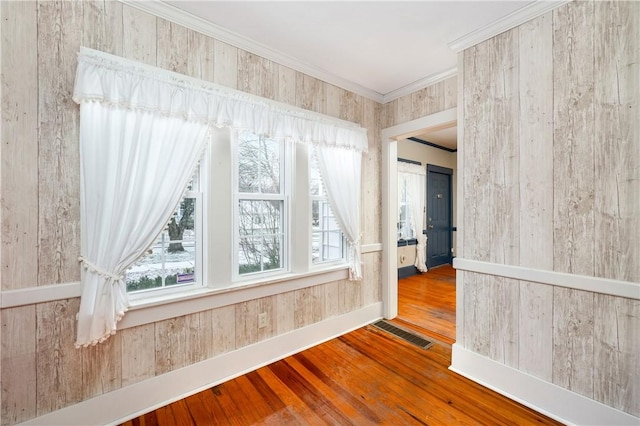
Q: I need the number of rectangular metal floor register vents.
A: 1